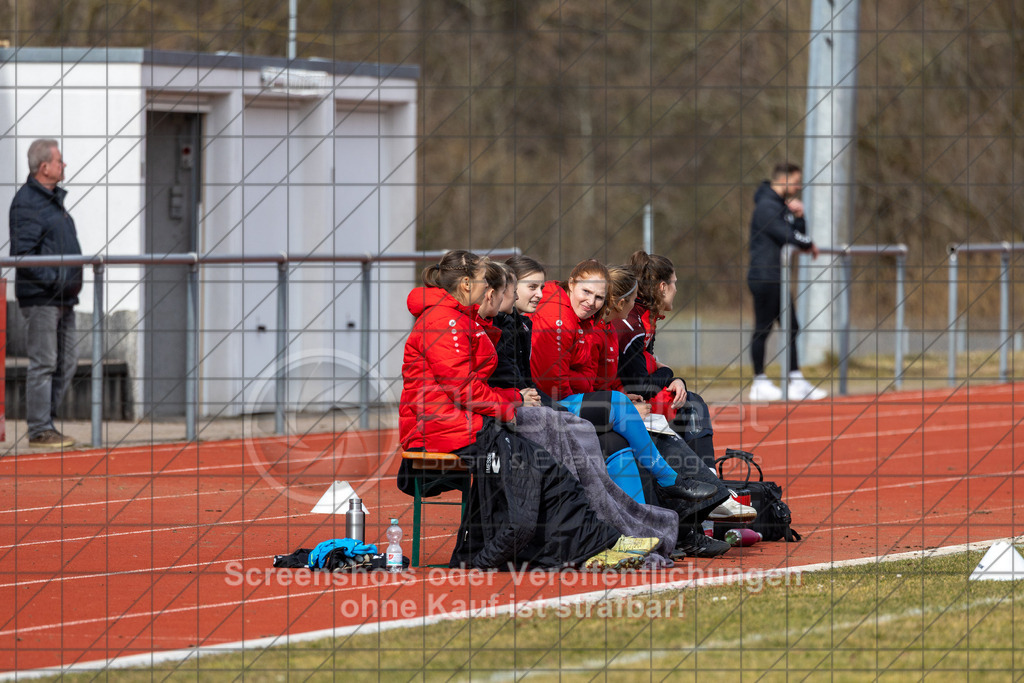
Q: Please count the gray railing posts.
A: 9